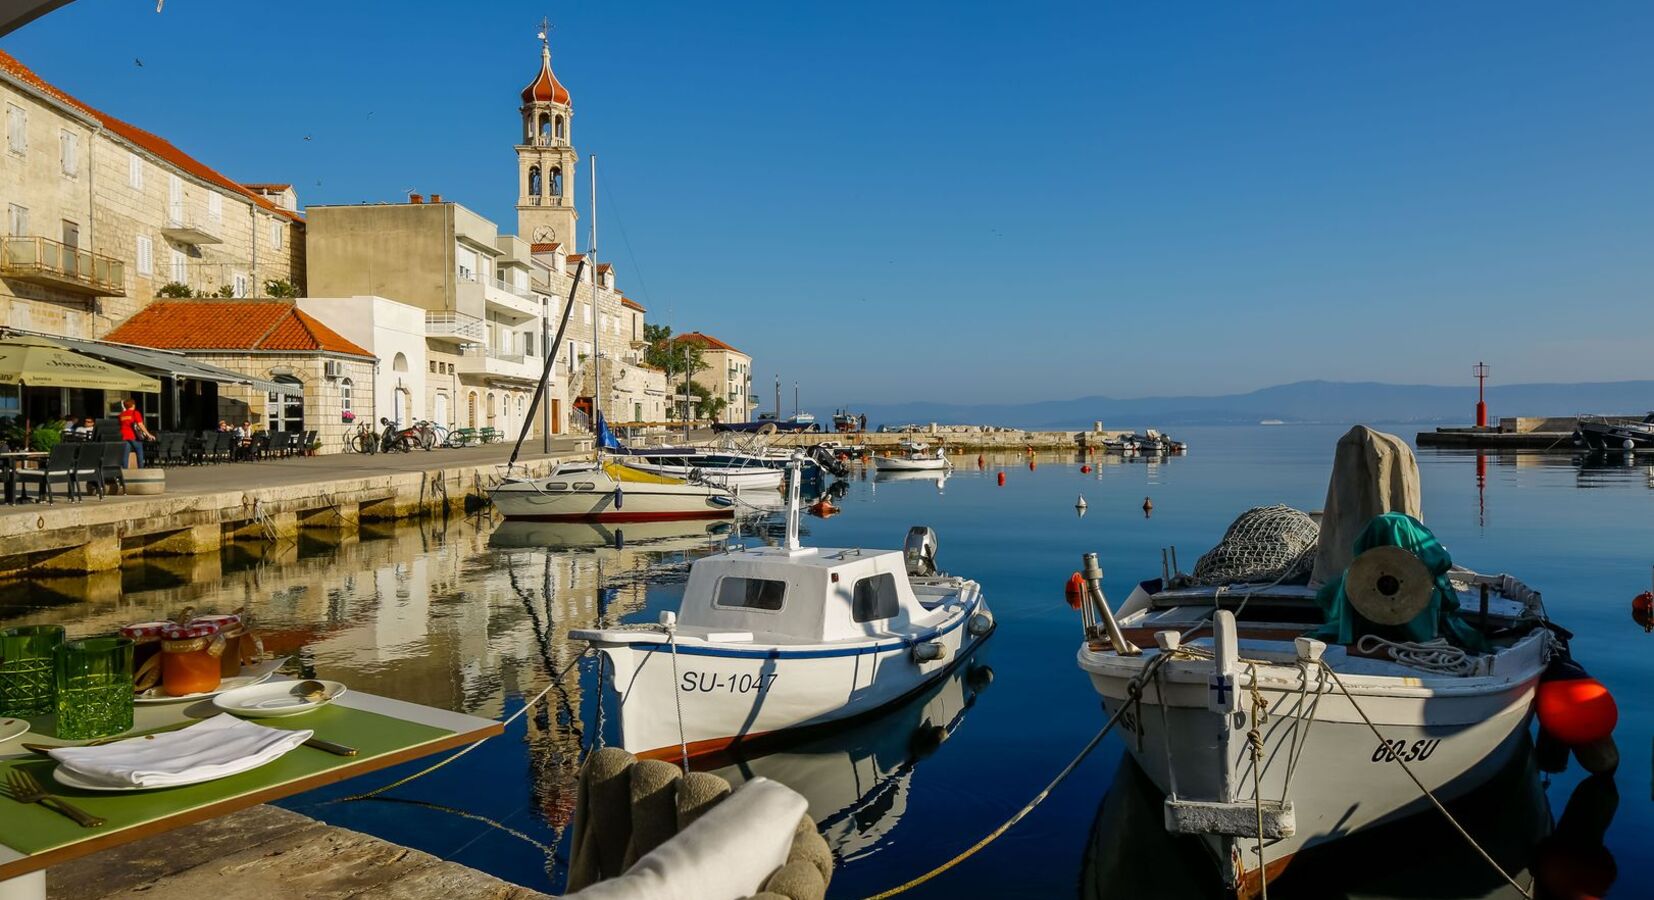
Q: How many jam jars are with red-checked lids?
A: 3